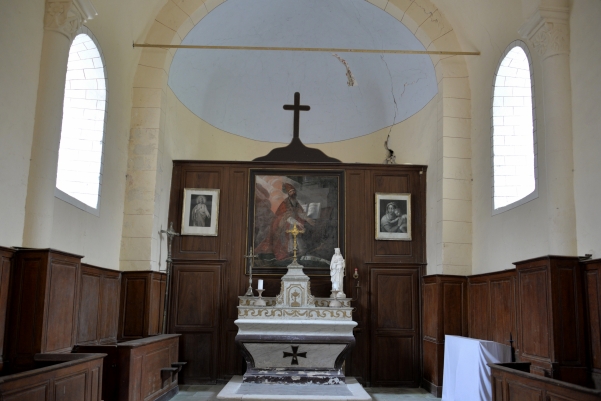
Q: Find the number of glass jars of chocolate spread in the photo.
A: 0